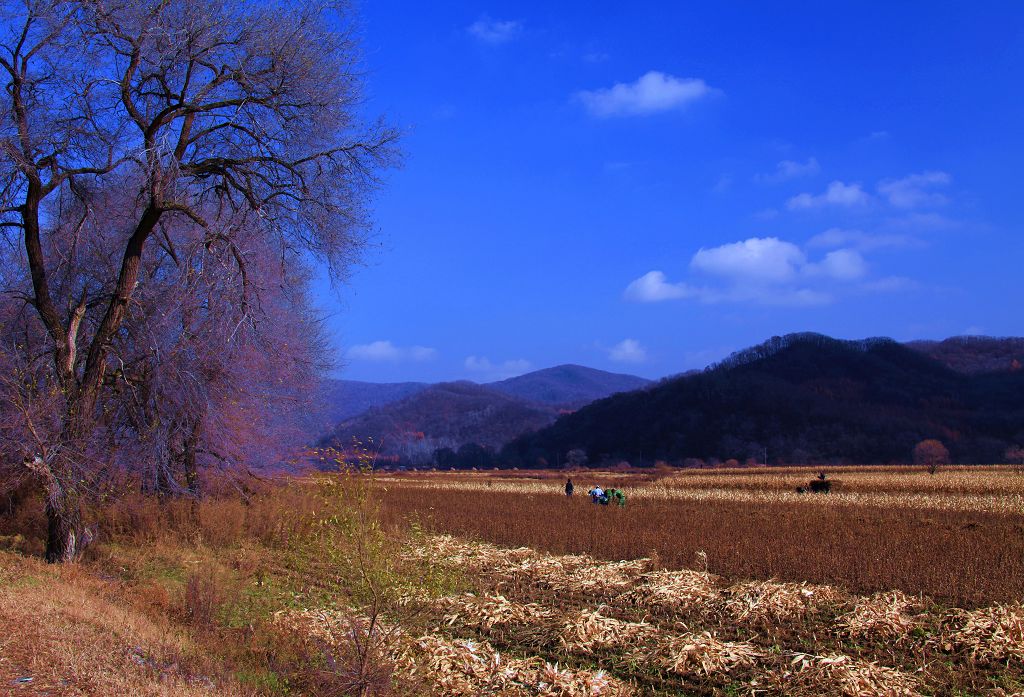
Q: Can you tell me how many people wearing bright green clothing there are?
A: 2